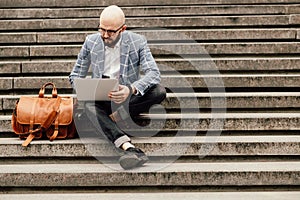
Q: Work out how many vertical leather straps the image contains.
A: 2